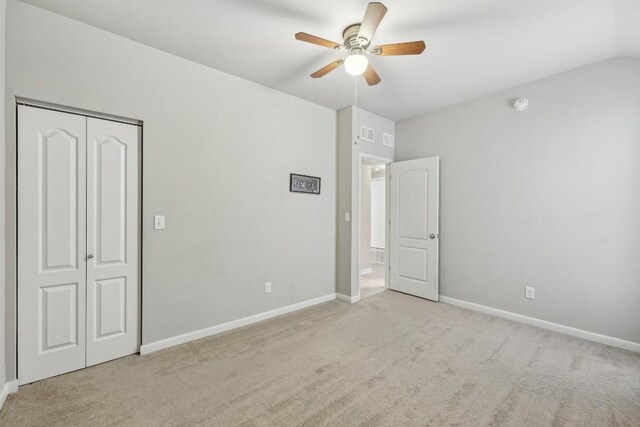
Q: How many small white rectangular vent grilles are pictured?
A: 2